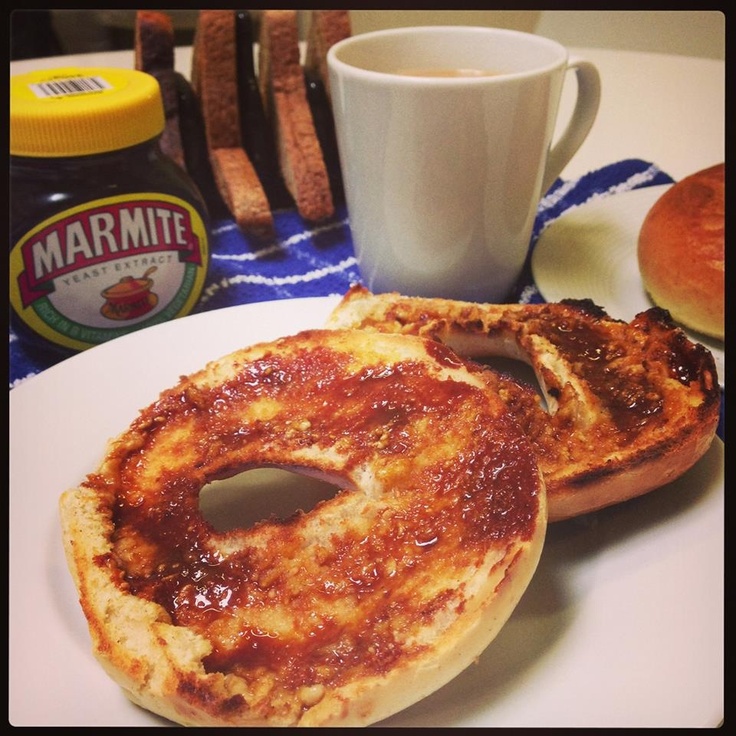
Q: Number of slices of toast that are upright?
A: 4